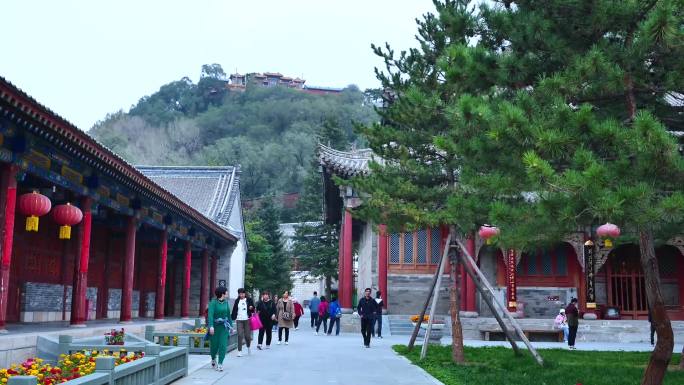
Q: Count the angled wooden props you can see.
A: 4